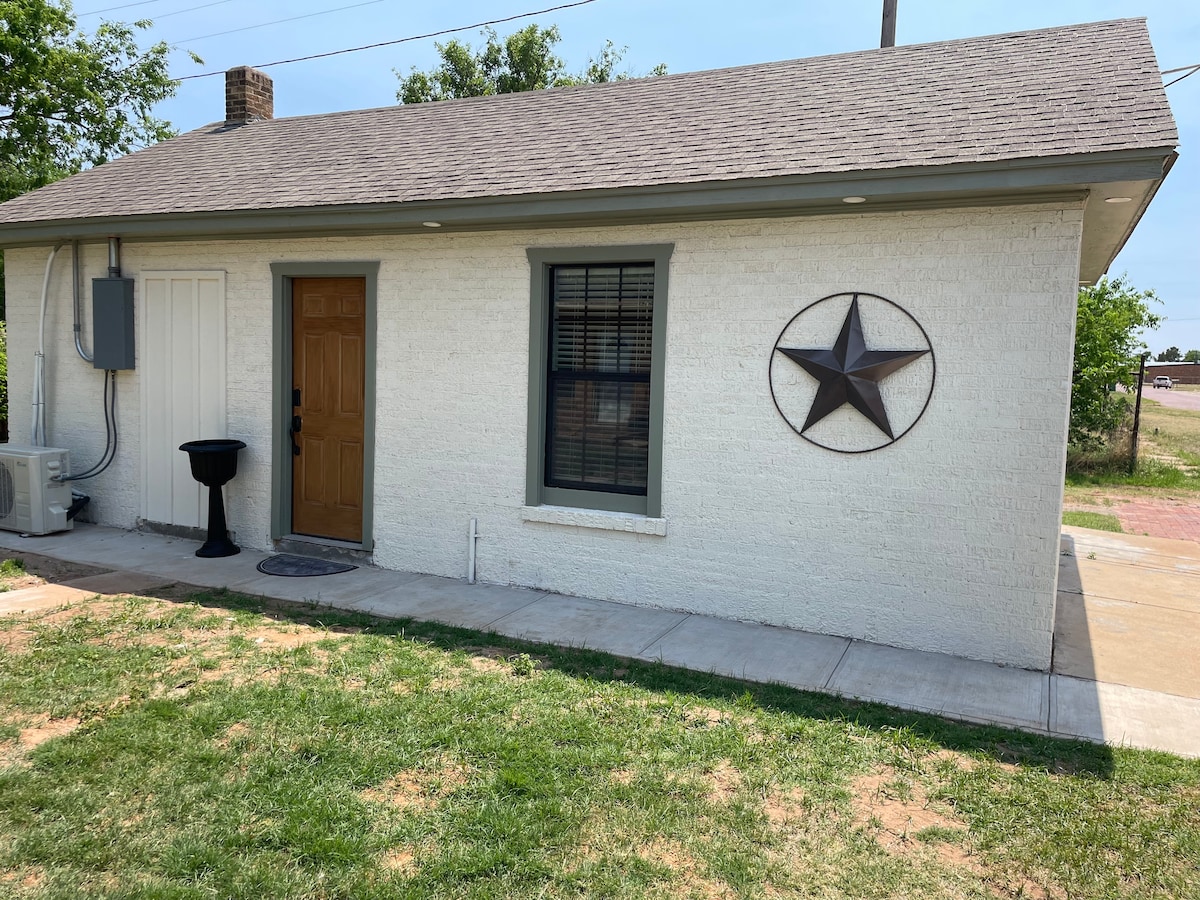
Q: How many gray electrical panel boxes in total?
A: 1